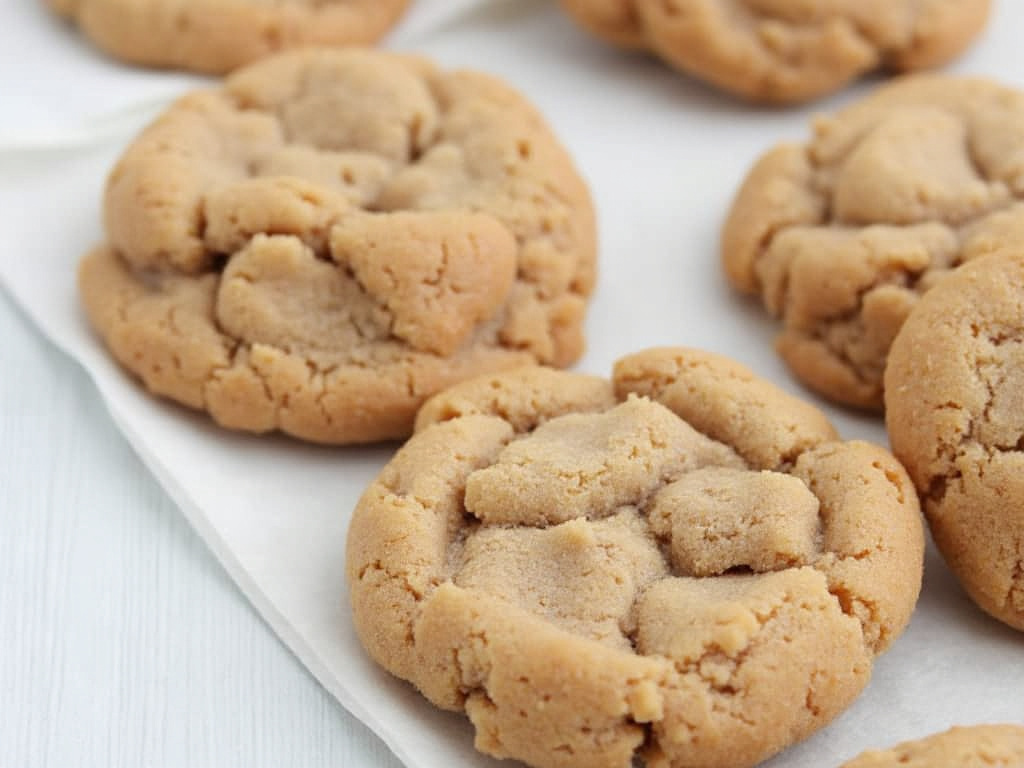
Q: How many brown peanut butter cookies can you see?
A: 7